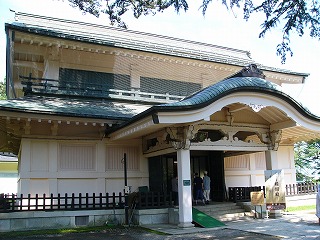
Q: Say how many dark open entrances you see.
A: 1